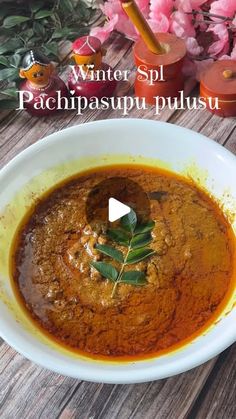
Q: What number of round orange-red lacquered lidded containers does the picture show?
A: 2